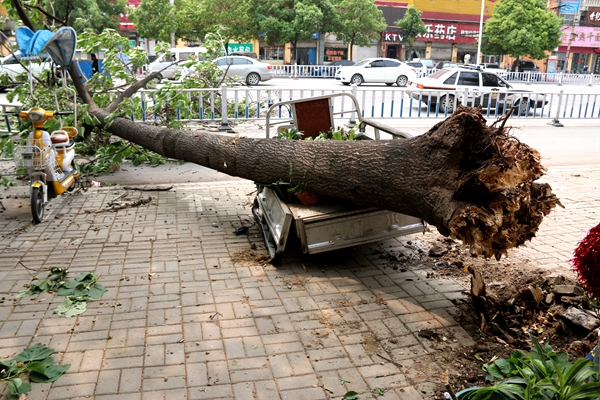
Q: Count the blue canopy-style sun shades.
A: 1